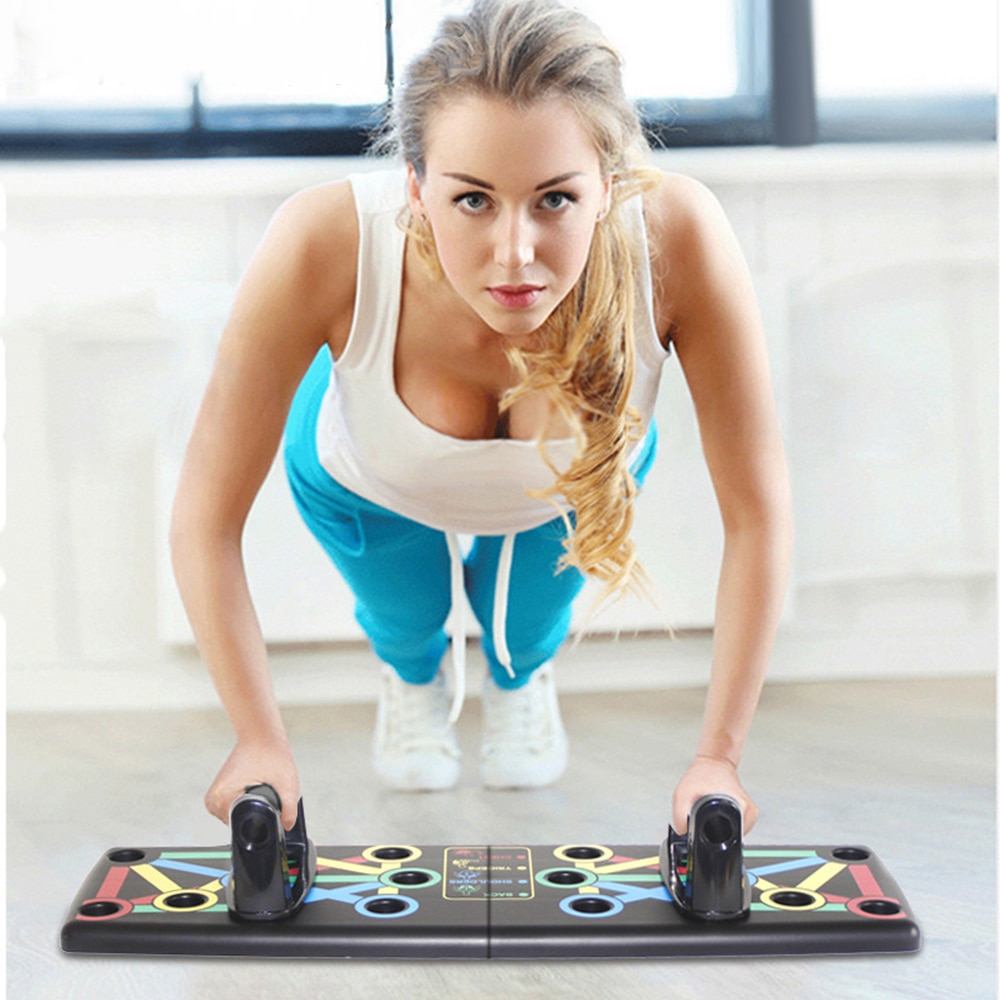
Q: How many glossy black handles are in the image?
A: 2